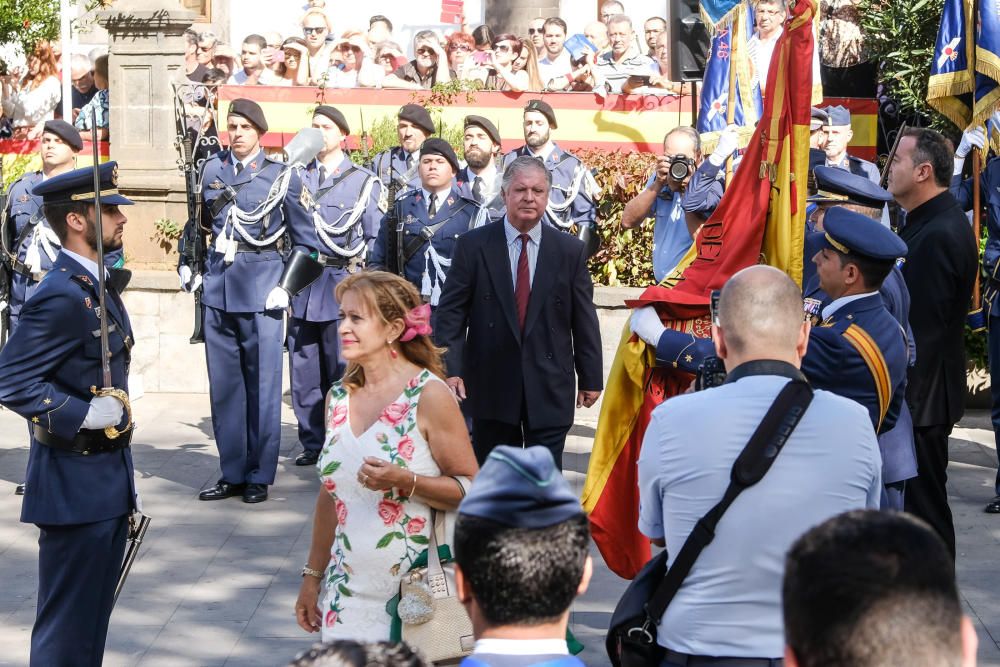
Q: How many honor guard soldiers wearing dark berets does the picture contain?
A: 7